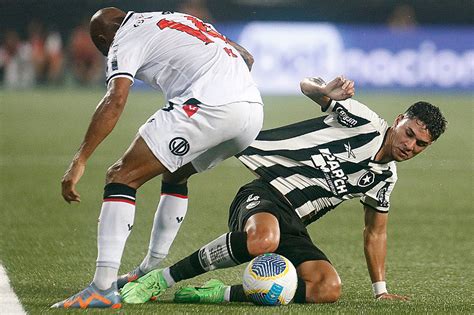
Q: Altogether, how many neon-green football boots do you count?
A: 2